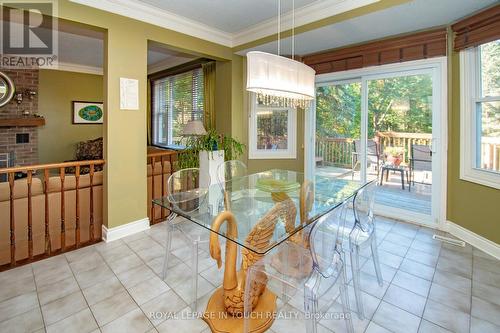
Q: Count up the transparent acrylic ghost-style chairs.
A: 4